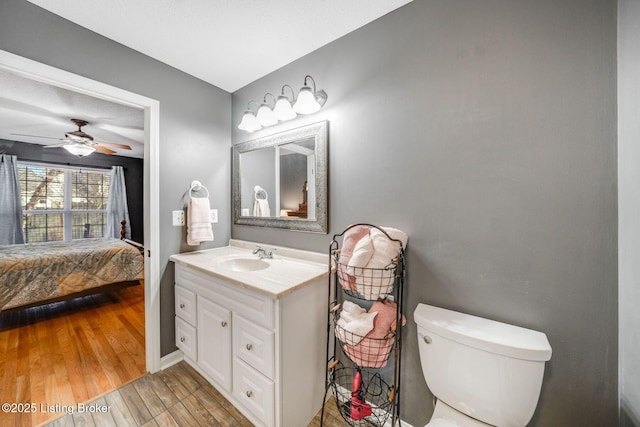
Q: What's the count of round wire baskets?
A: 3